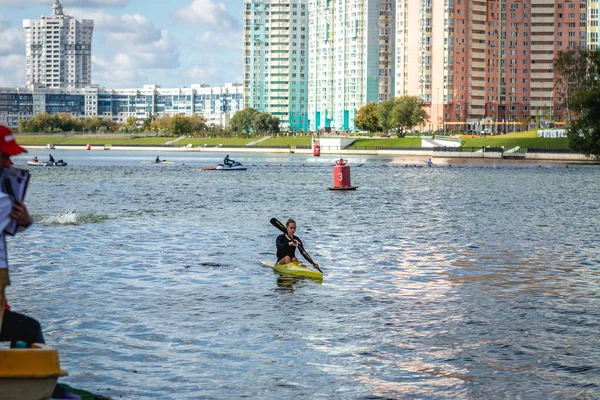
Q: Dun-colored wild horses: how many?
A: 0